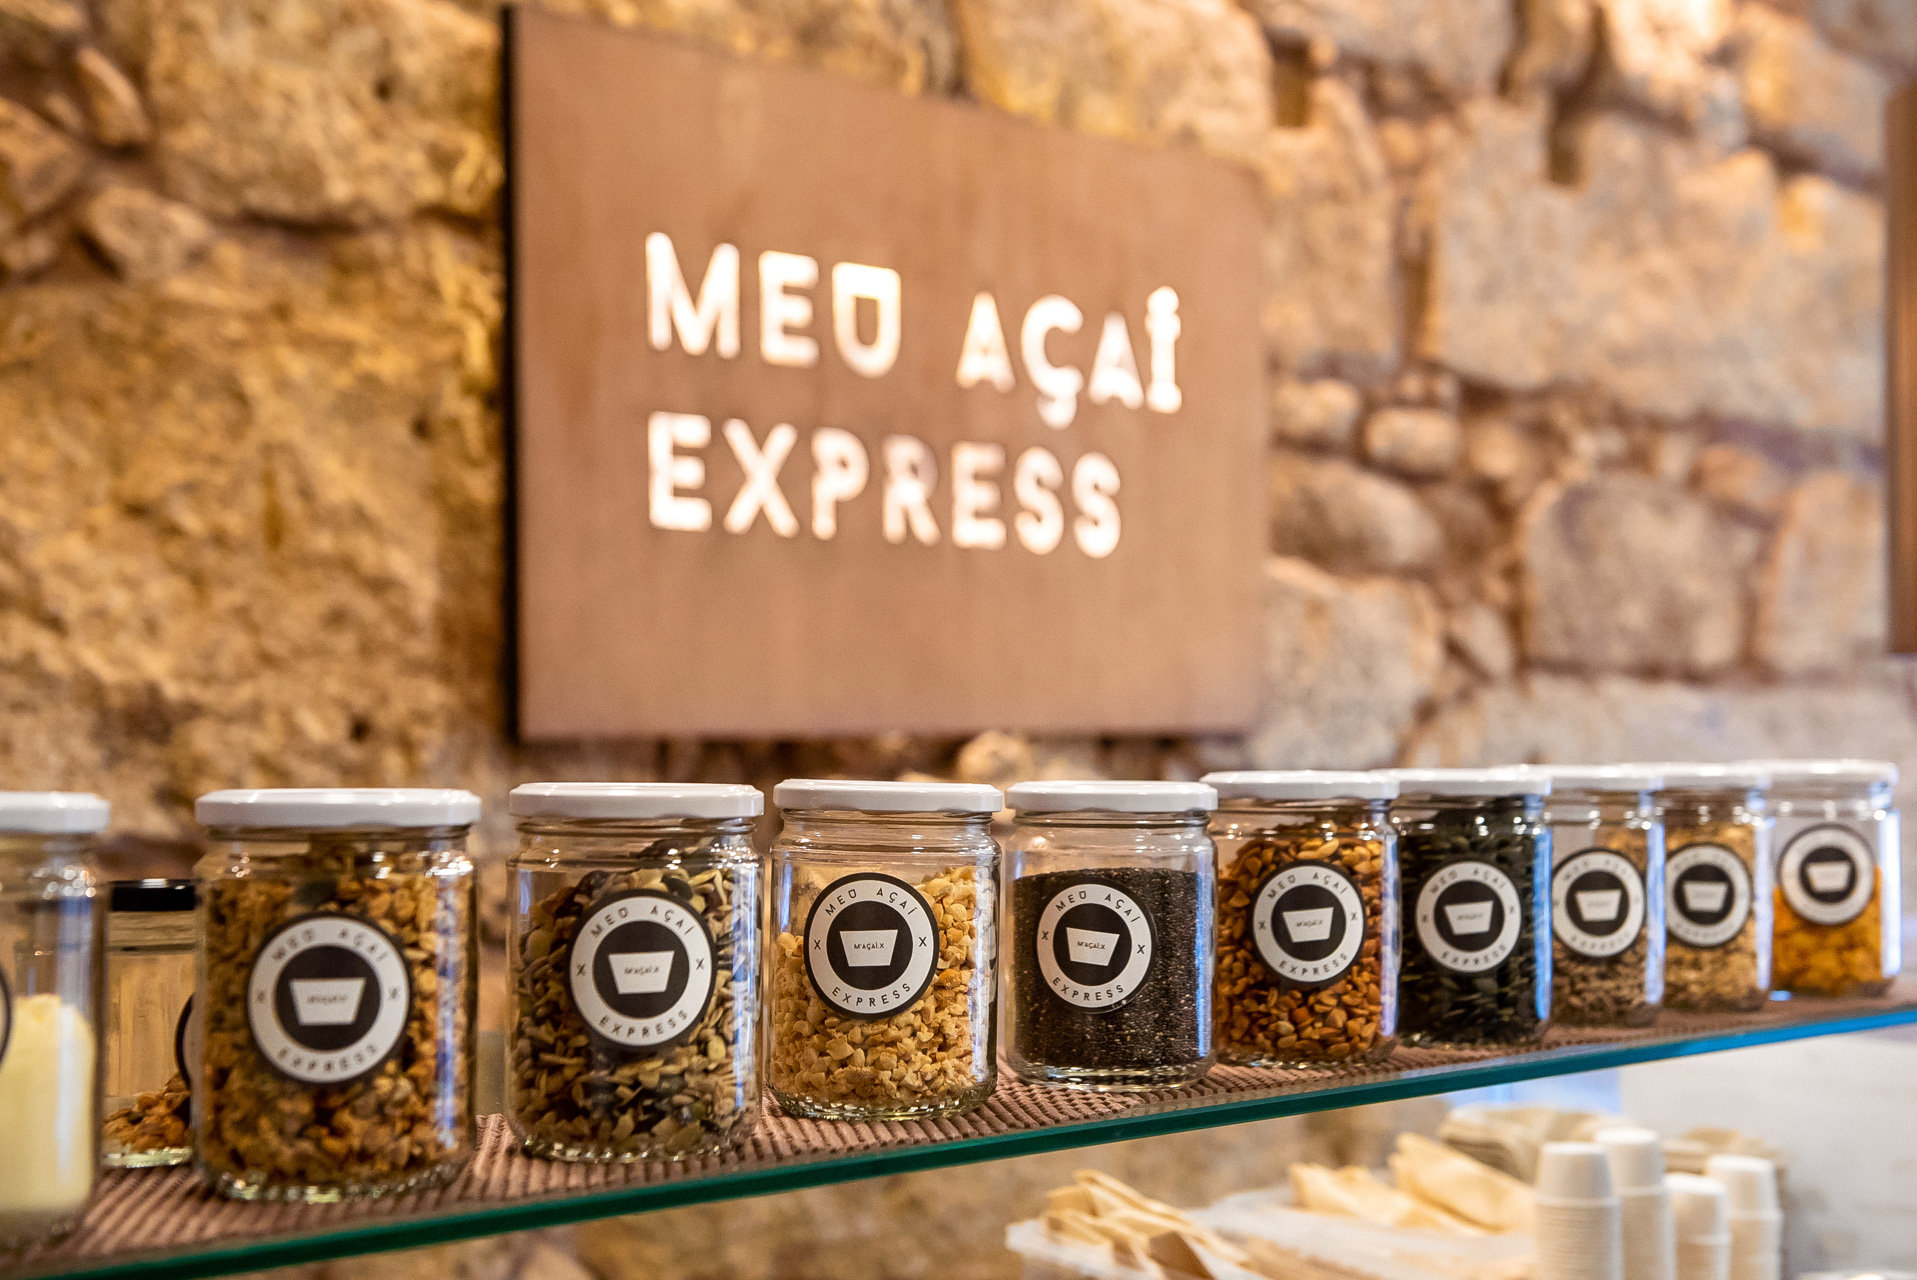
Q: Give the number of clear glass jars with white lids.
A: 10